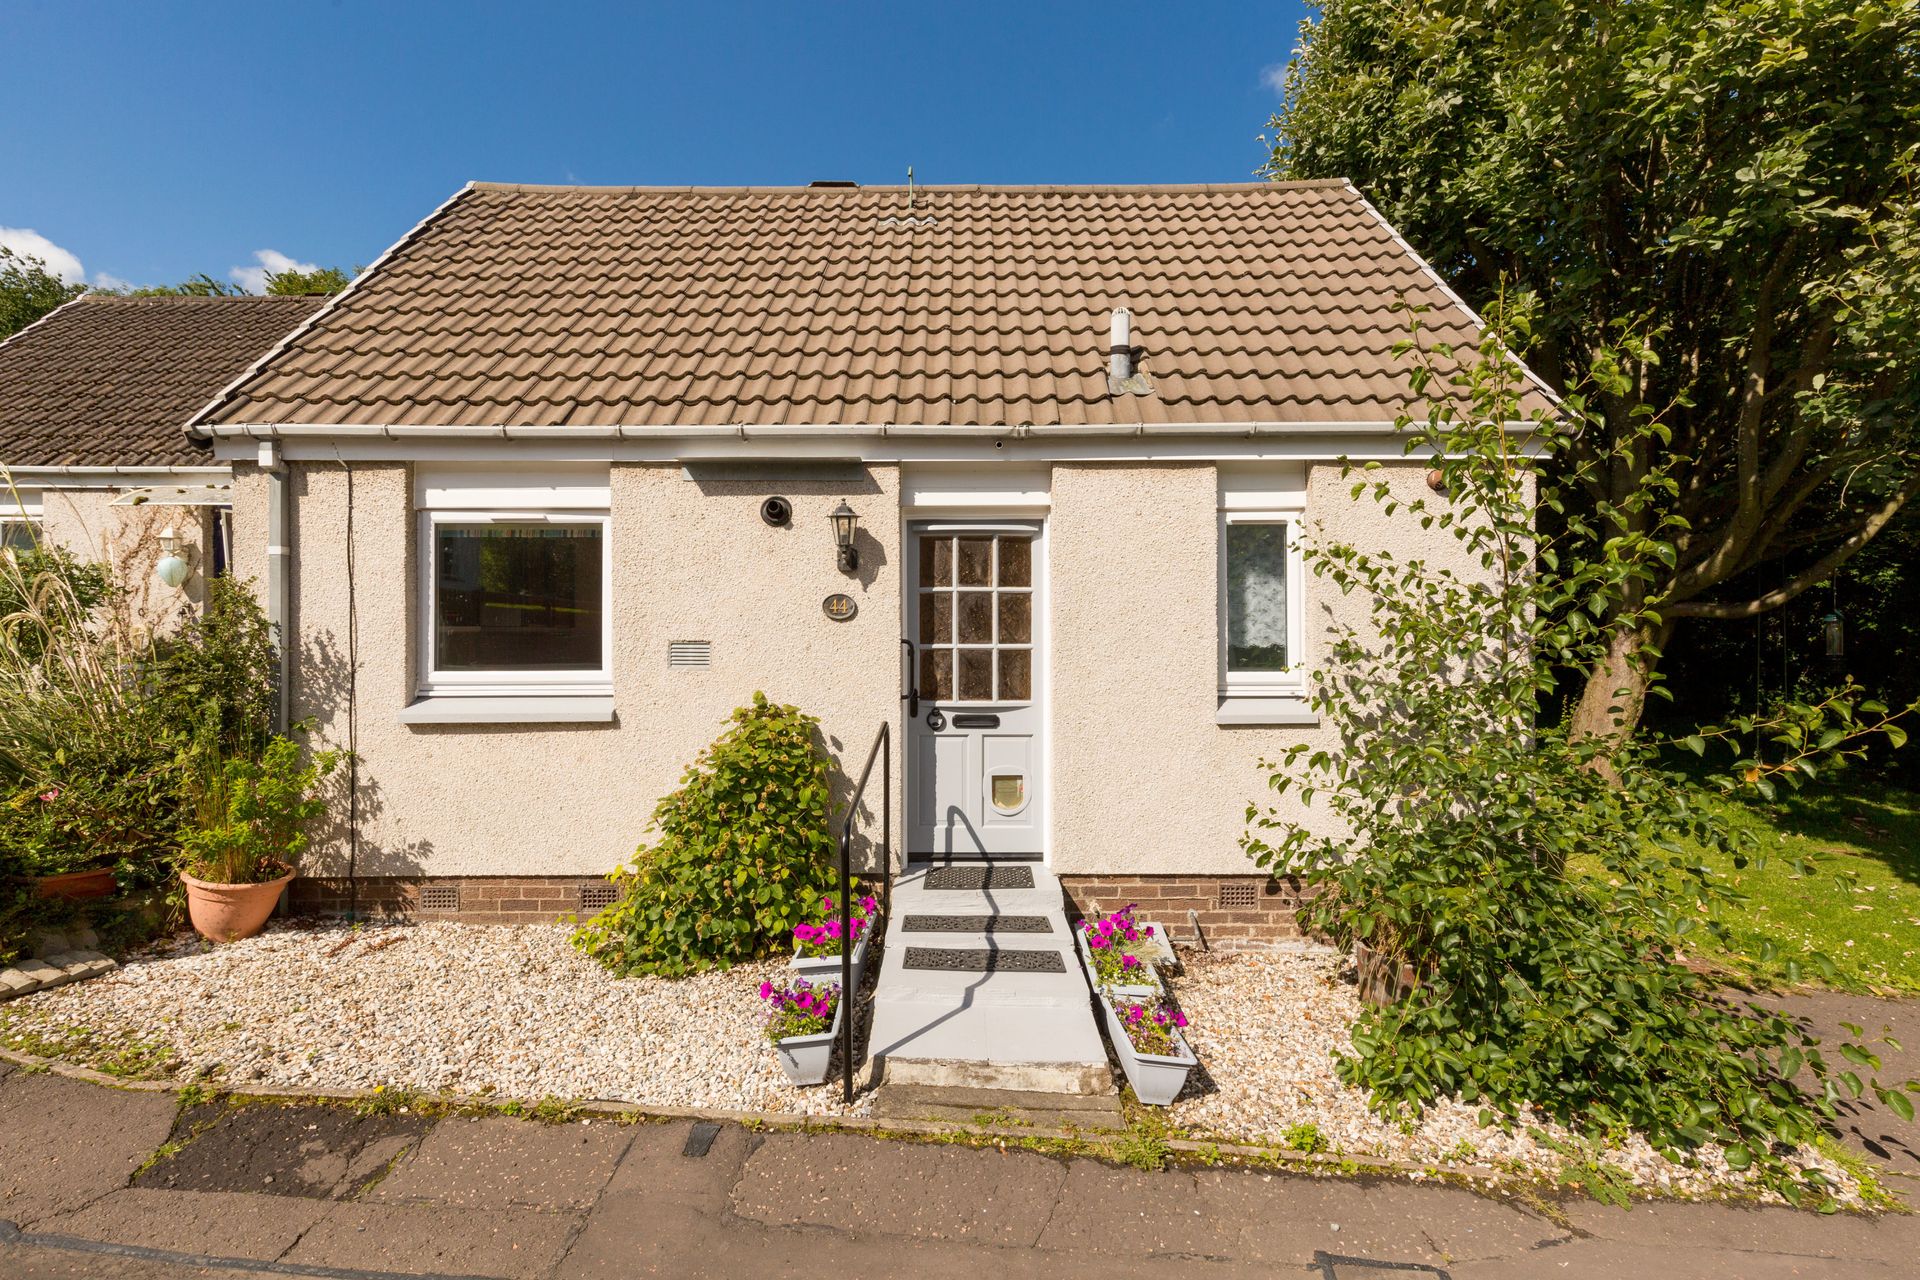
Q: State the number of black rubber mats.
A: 3